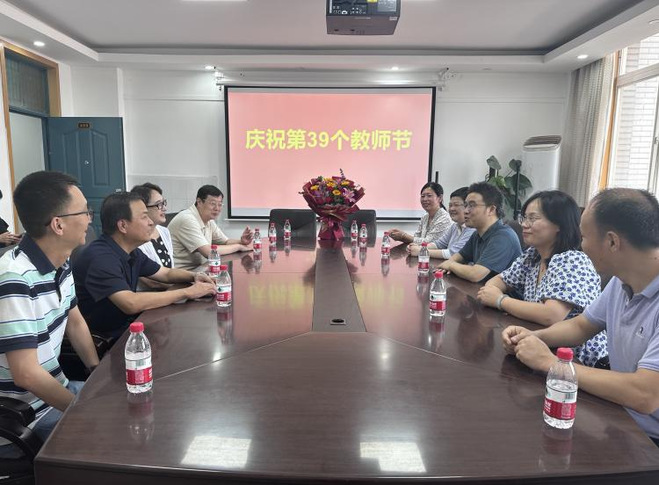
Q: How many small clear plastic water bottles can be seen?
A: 12